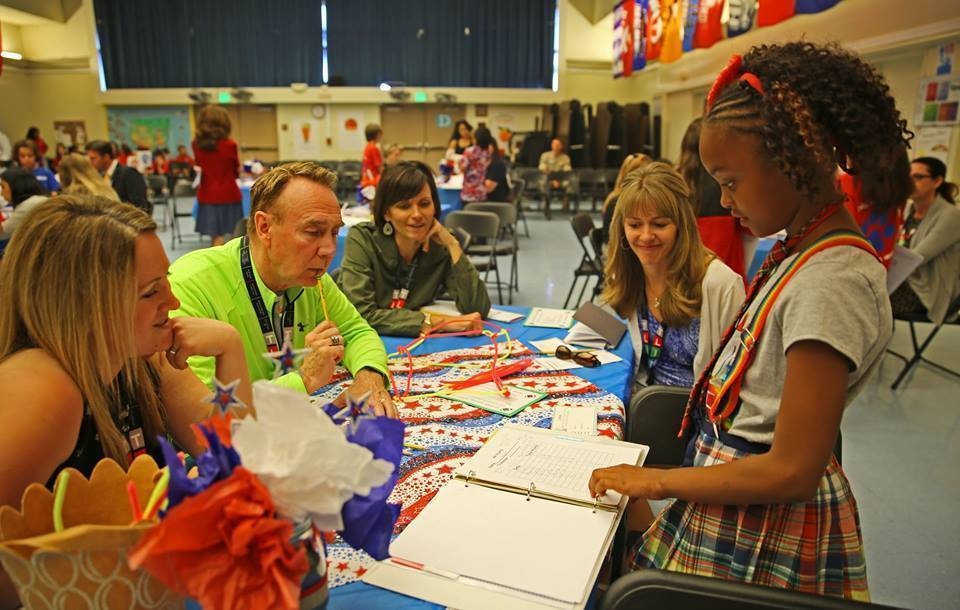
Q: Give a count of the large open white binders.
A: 1